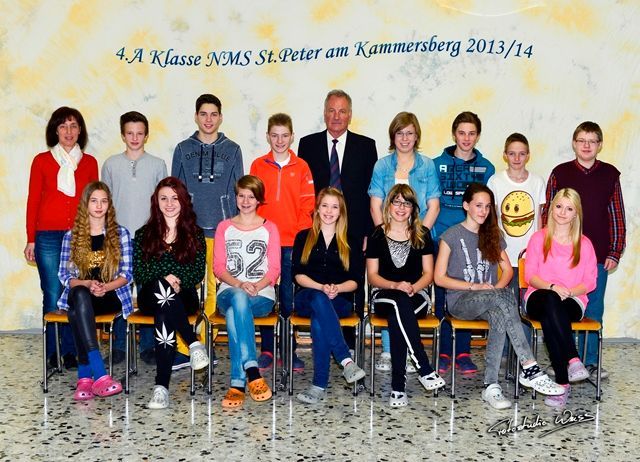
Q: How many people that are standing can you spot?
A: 9